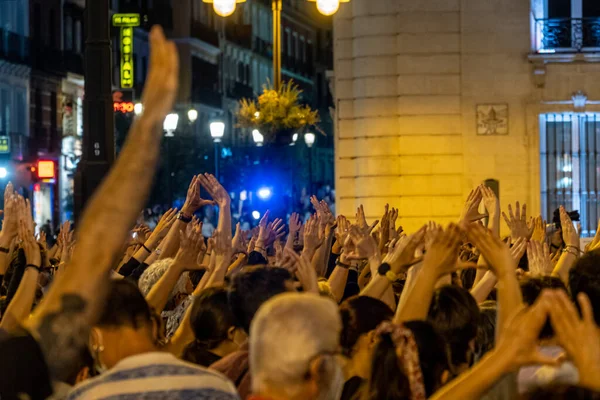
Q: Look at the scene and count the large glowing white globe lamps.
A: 2